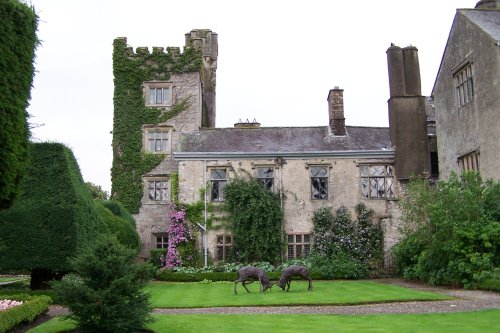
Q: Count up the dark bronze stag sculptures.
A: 2